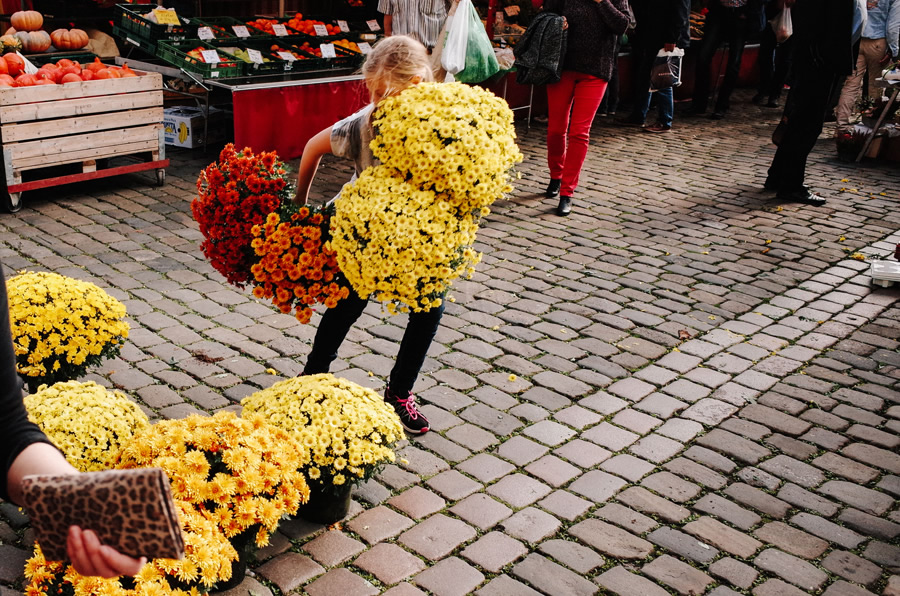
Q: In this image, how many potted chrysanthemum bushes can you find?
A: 9